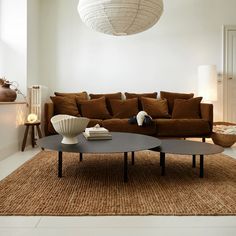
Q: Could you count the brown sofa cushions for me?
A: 9